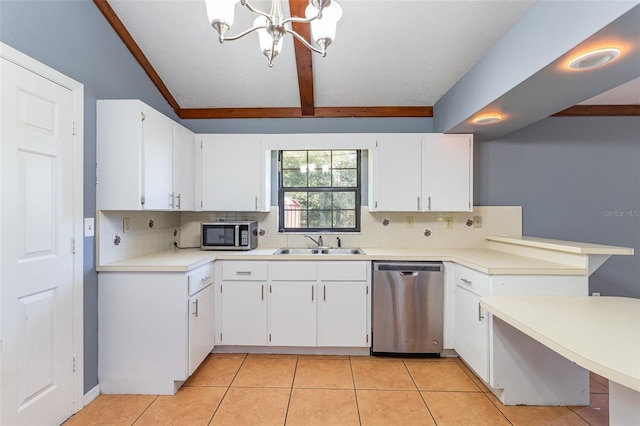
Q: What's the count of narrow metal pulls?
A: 13